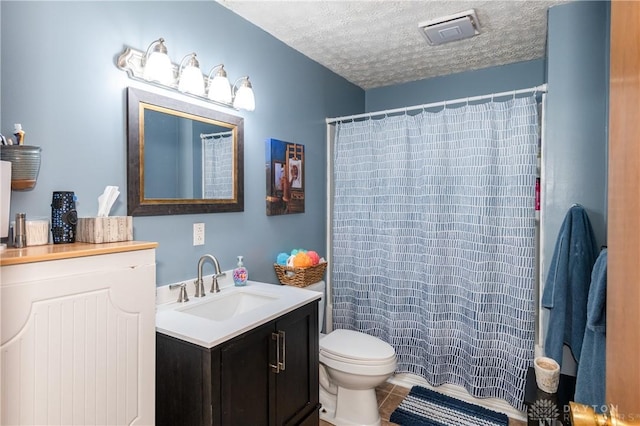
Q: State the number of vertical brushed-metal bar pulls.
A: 2